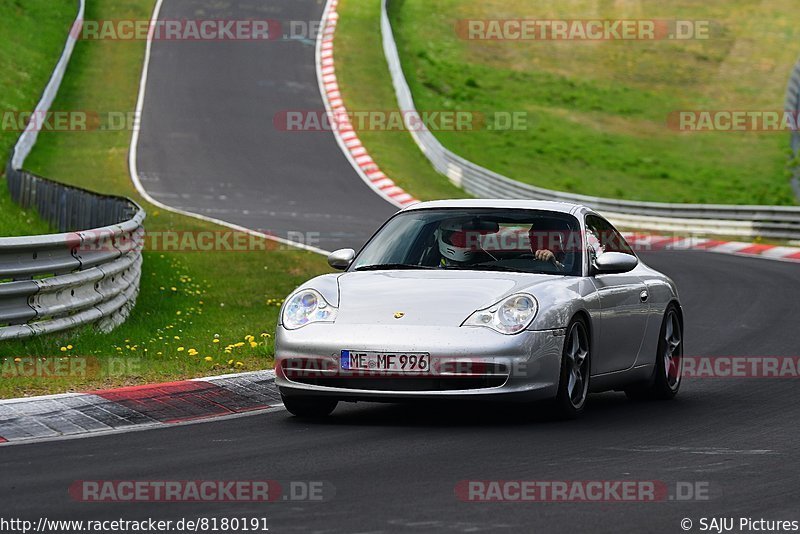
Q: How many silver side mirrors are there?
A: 2